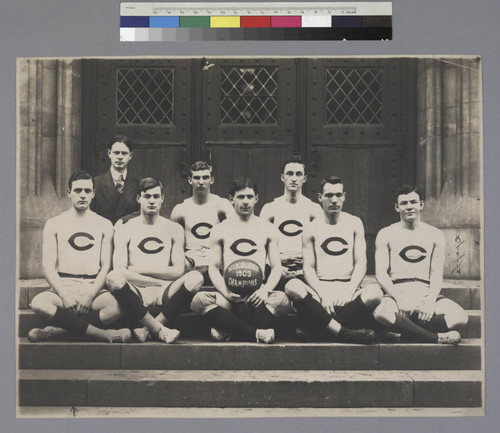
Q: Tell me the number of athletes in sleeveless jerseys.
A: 7